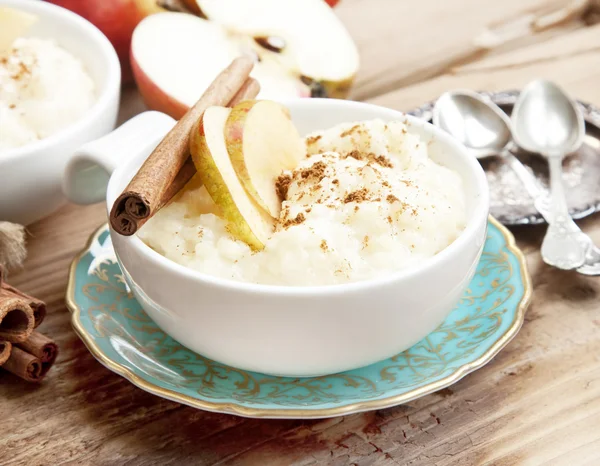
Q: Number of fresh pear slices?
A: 2